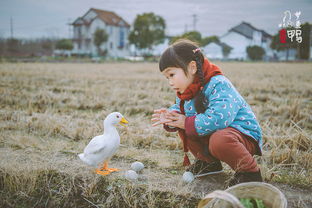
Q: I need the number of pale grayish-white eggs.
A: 3